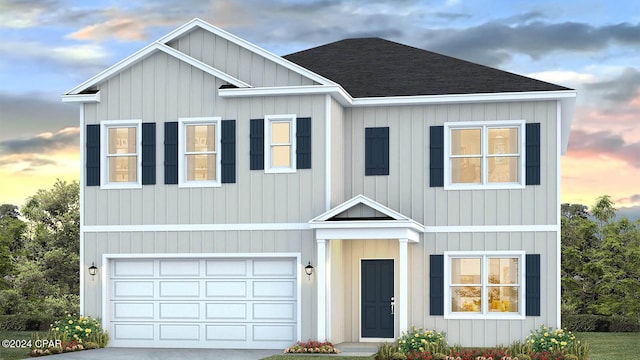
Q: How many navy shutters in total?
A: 11